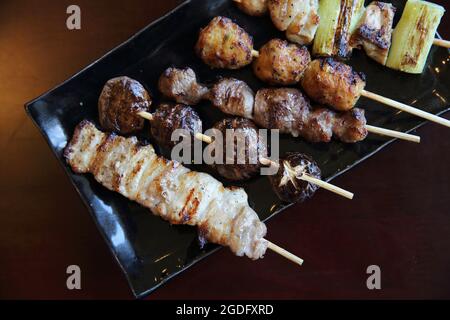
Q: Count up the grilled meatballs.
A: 3